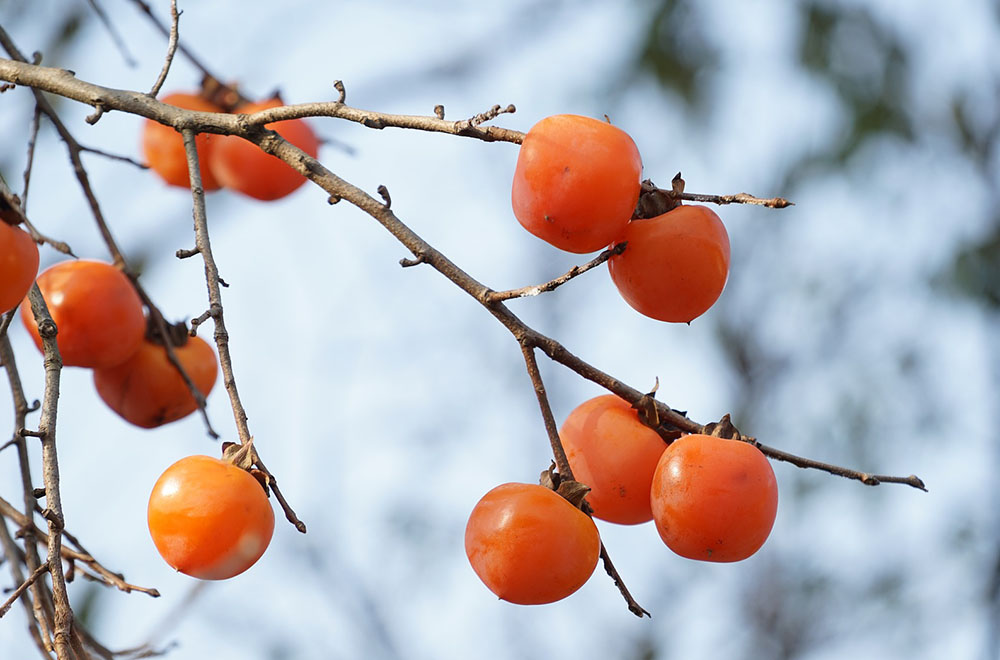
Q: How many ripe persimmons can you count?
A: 11